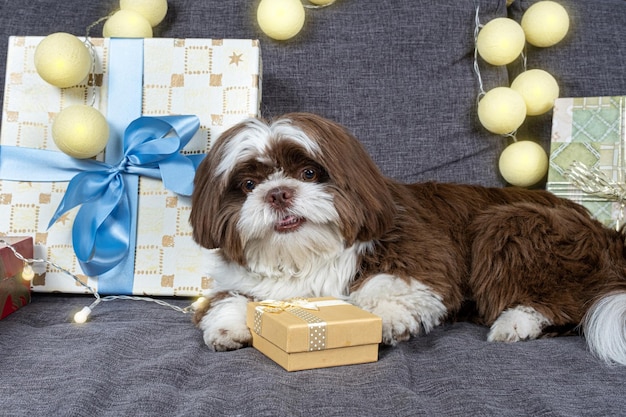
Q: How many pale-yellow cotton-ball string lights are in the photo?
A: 11